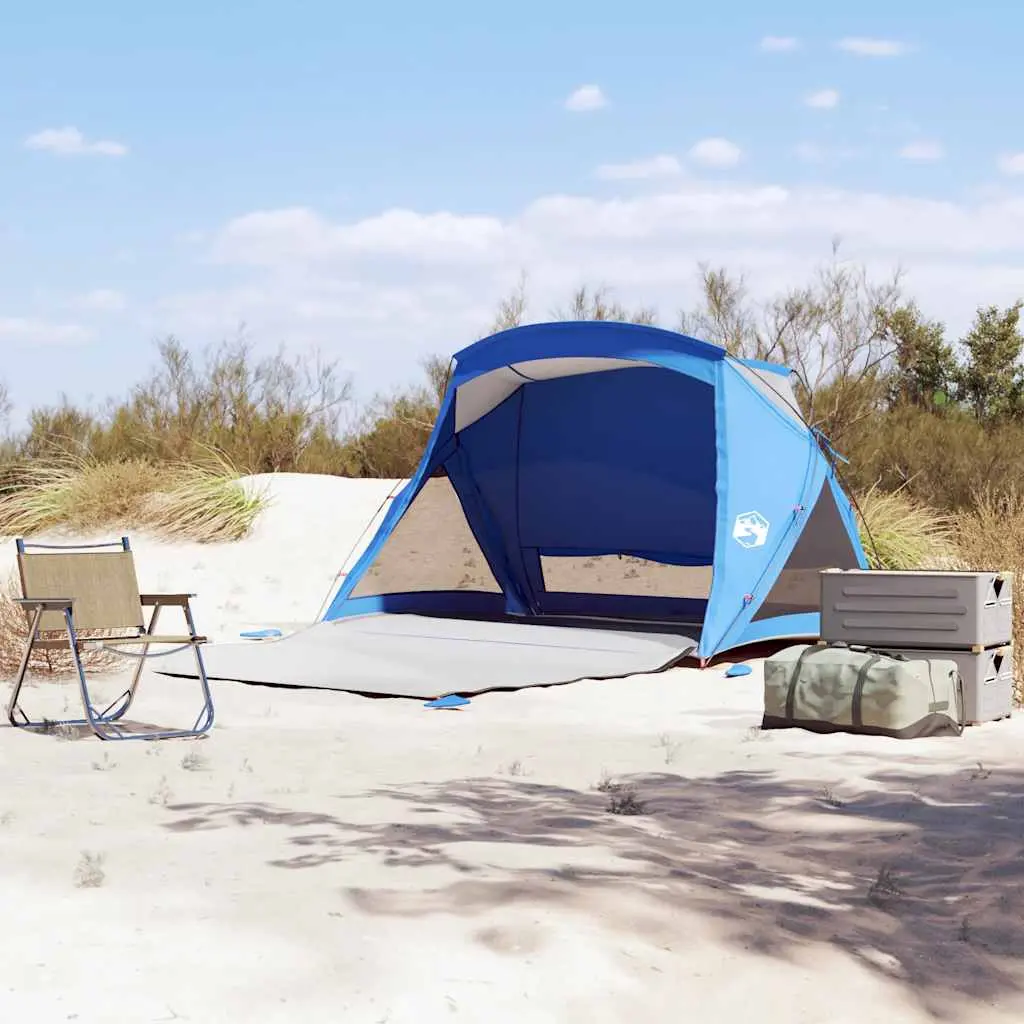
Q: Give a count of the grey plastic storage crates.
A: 2